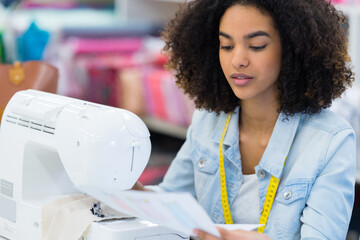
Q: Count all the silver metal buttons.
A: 3